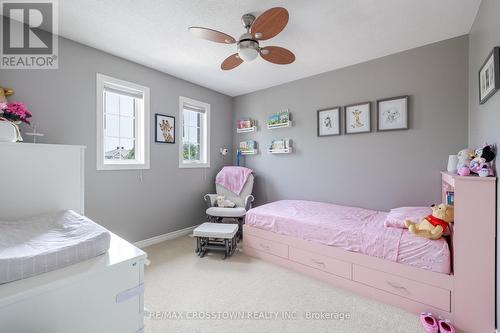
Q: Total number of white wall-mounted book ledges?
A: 4